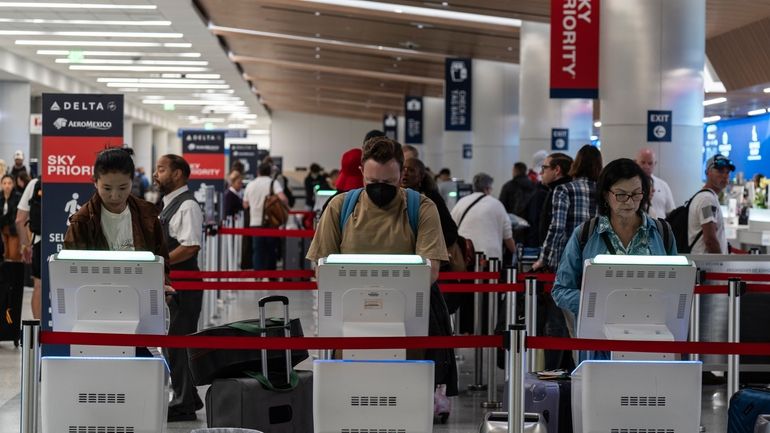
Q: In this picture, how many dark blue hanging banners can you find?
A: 3